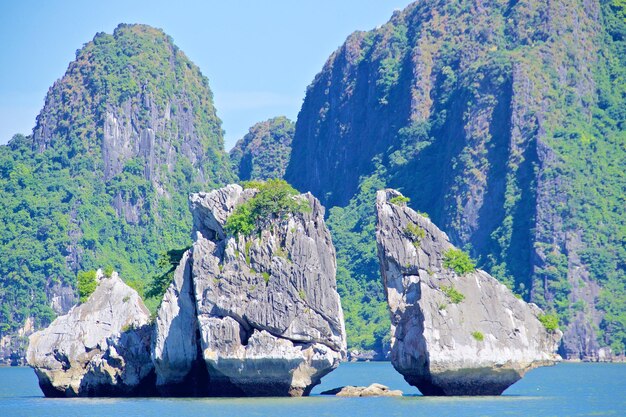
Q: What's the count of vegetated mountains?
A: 3